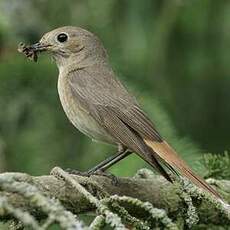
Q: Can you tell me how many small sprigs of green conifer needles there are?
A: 1